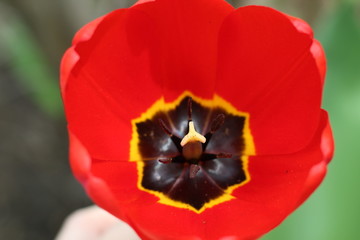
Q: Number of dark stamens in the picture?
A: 6